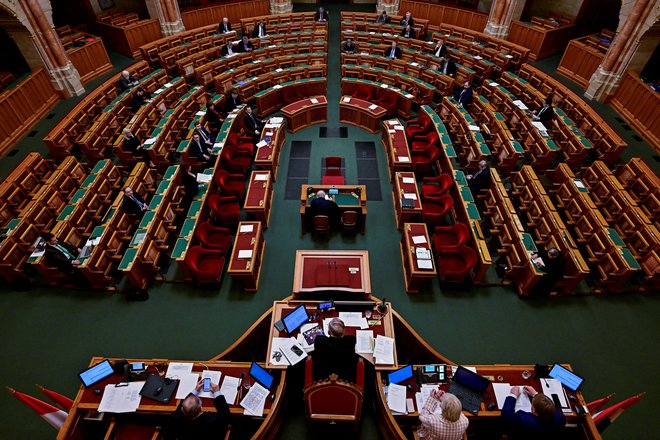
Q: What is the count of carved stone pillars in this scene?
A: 6